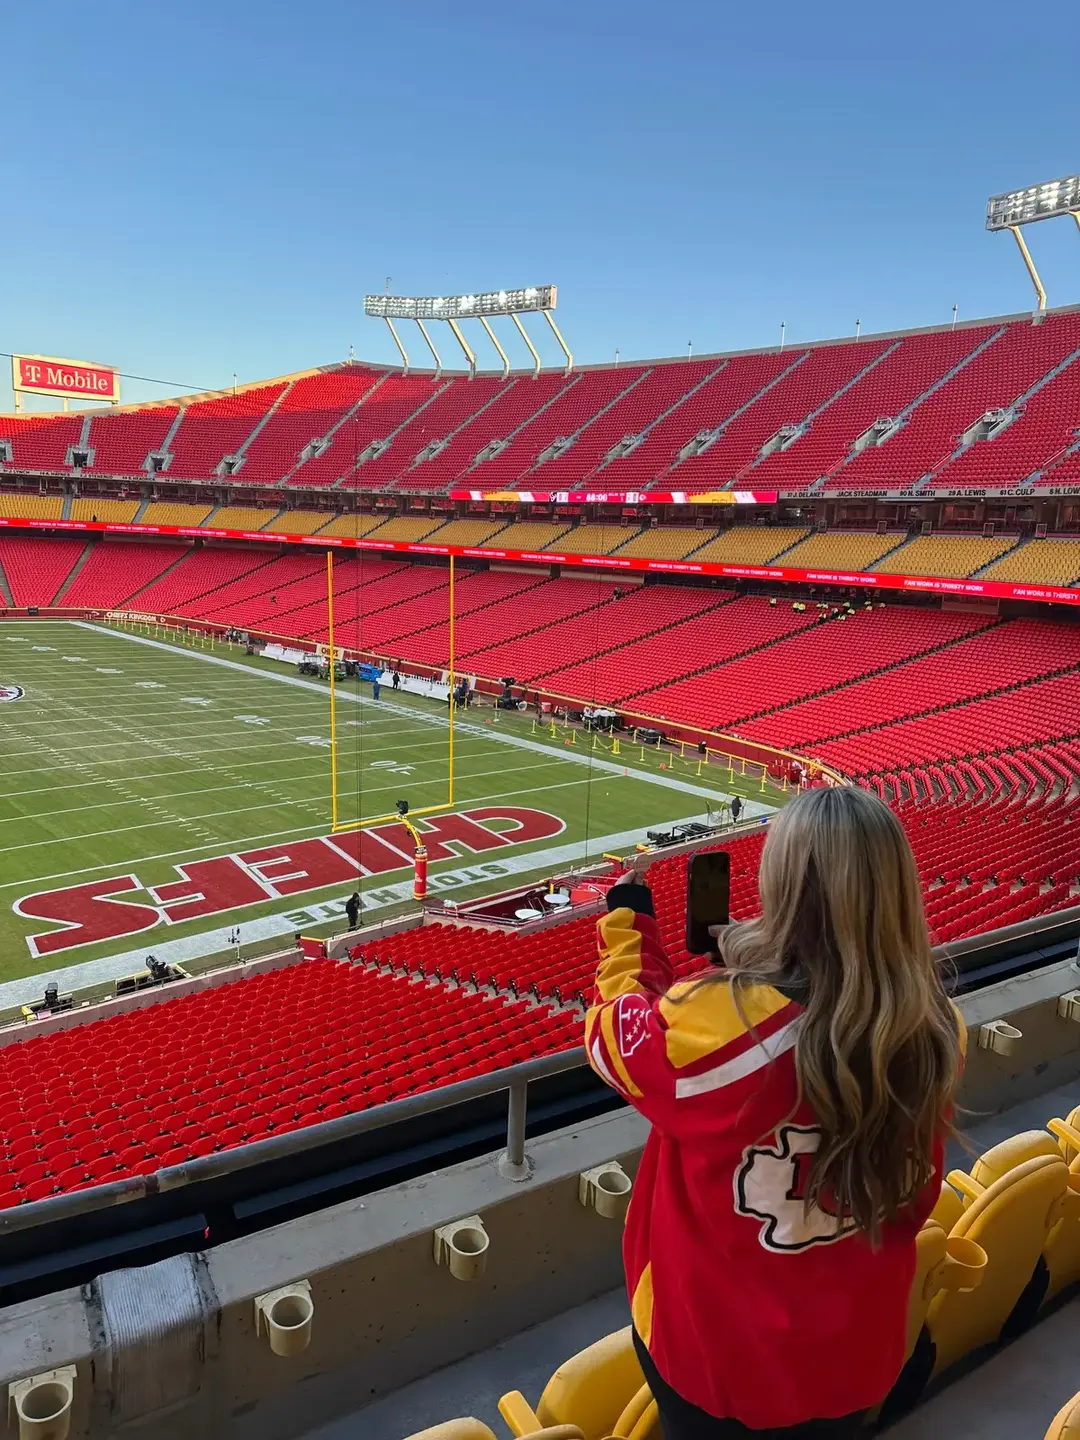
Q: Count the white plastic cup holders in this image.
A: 6